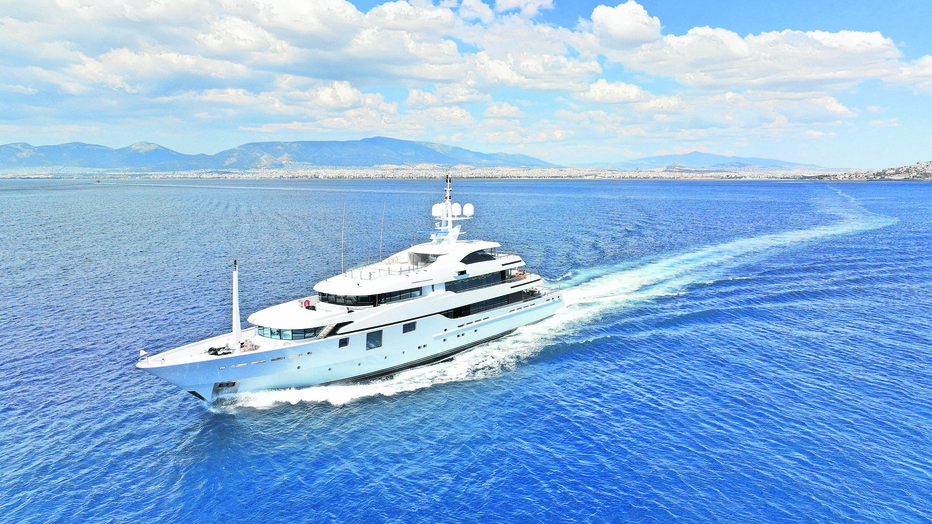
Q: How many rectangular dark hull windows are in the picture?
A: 3